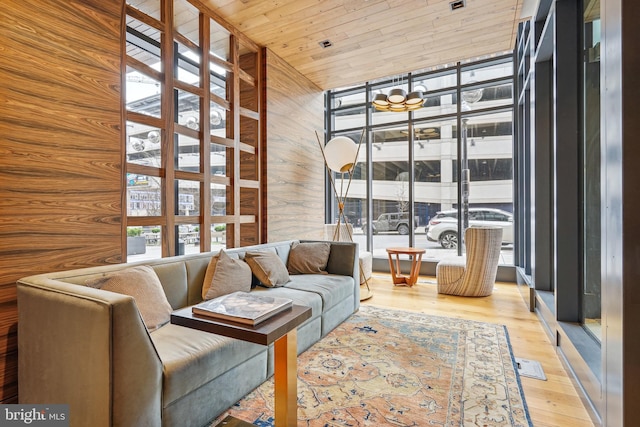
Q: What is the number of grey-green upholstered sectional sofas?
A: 1